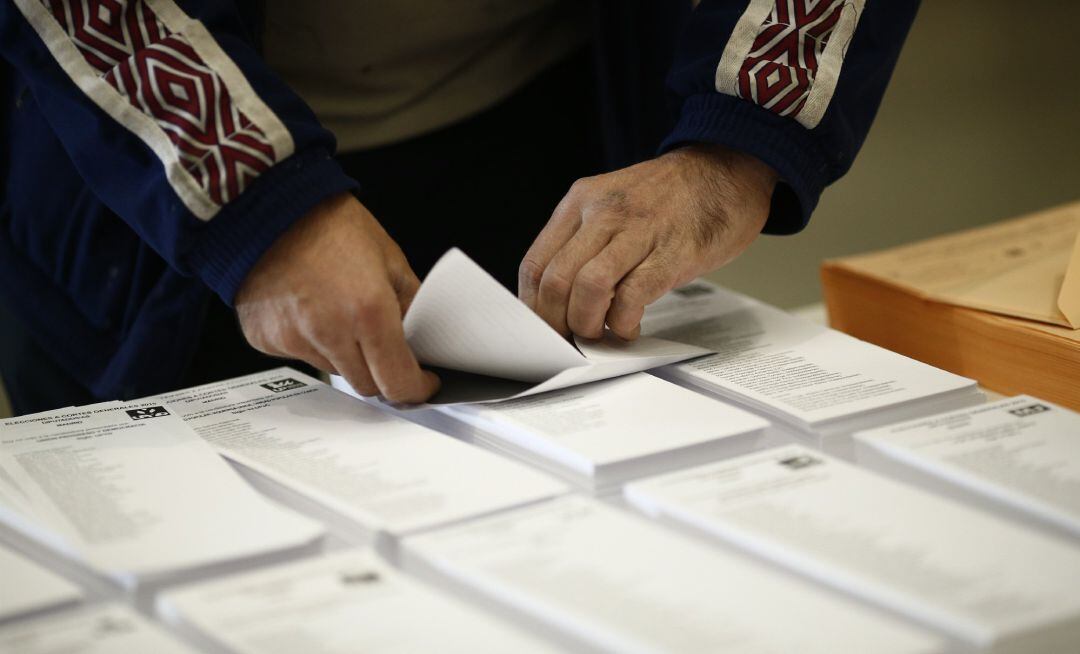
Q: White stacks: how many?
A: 10